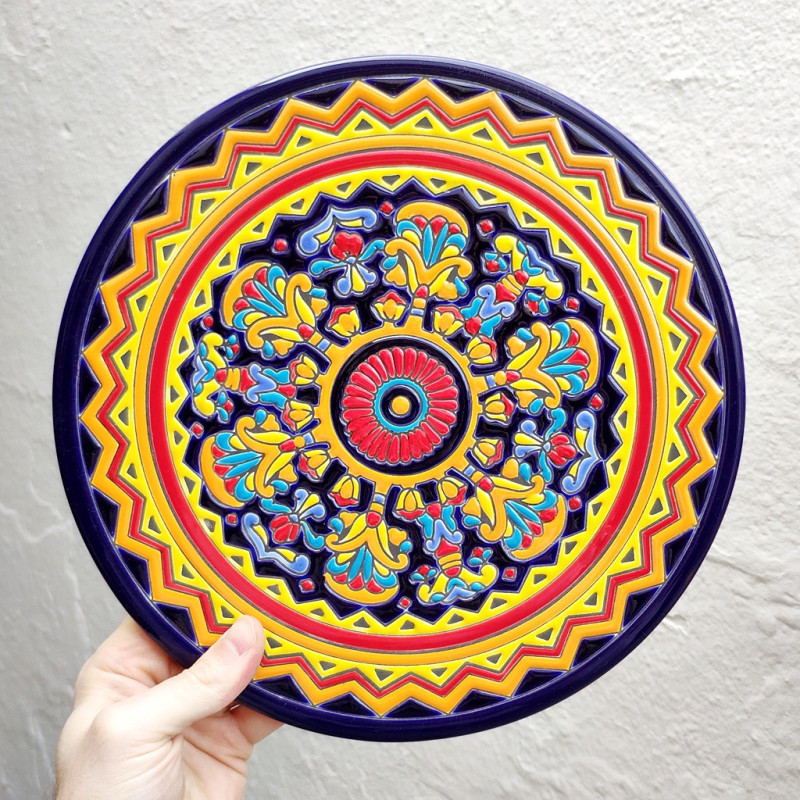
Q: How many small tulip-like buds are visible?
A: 12